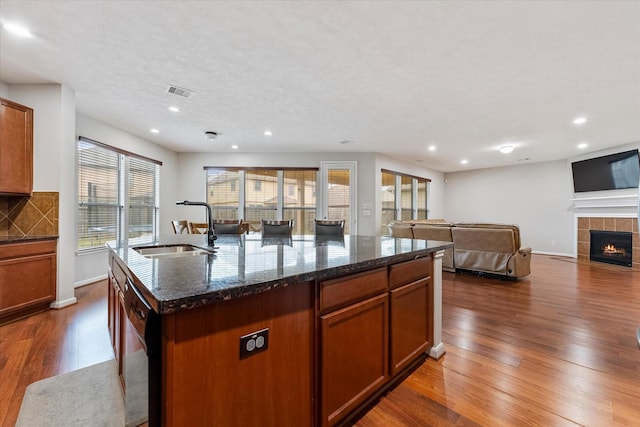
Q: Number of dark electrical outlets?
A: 1